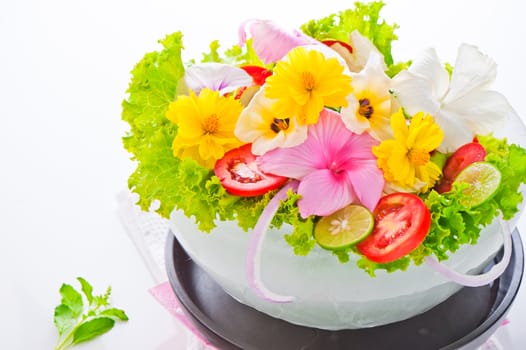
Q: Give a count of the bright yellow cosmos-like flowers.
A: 3